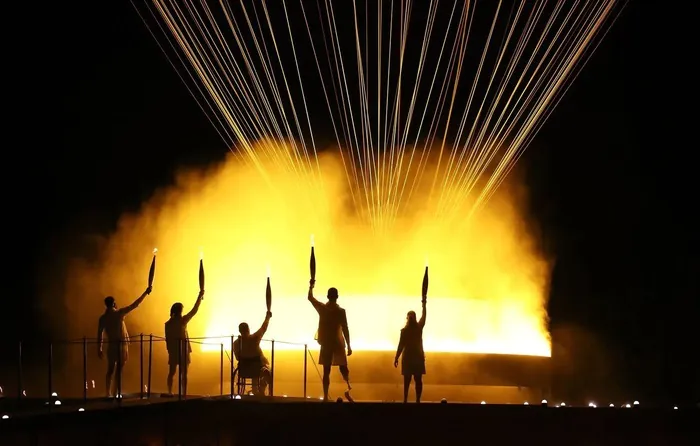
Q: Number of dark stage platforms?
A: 1